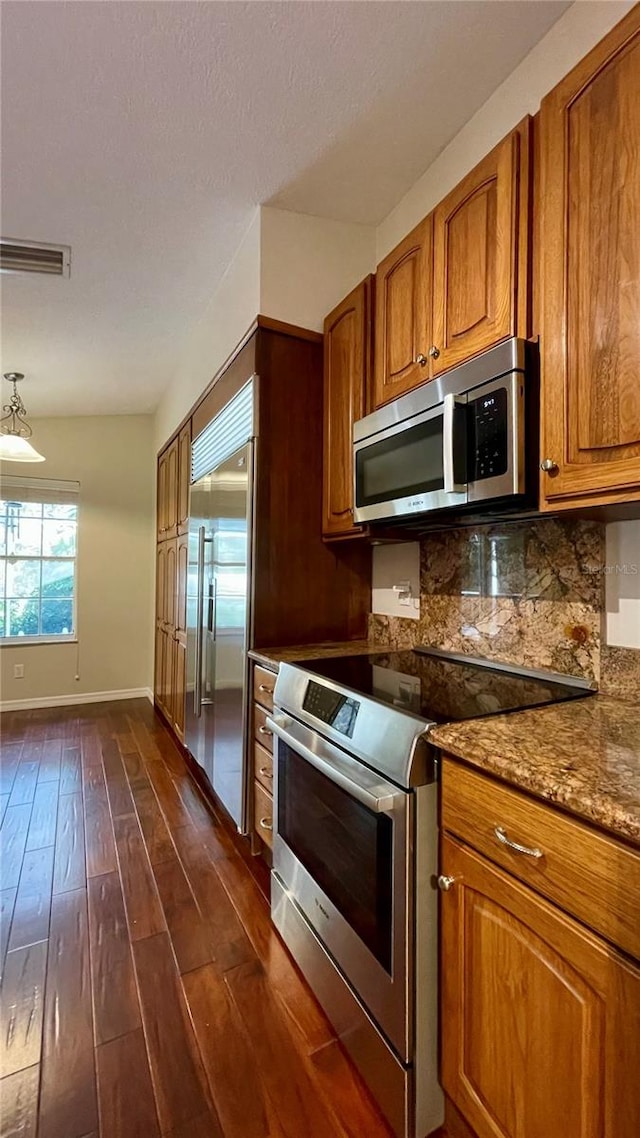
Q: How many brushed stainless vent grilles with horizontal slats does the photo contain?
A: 1